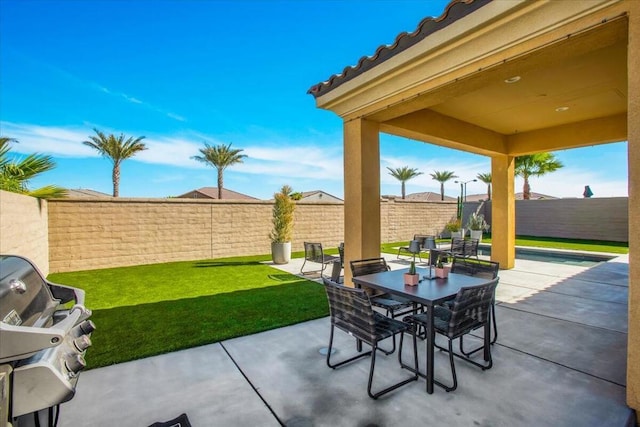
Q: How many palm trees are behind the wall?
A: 7